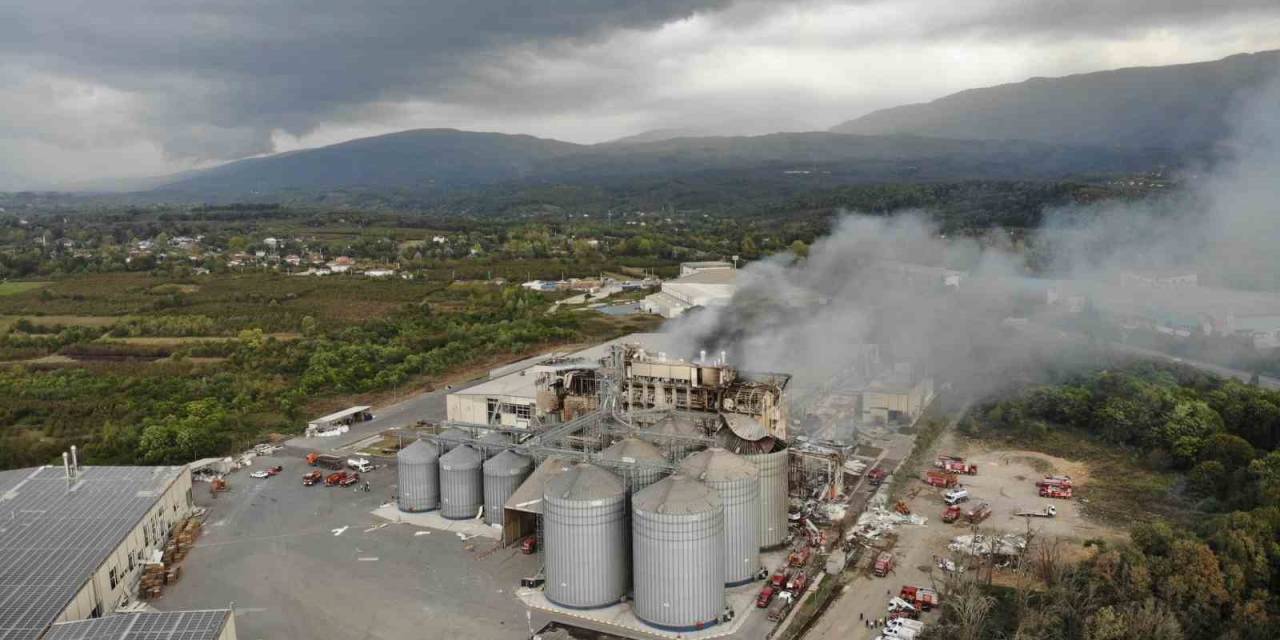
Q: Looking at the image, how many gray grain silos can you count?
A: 11